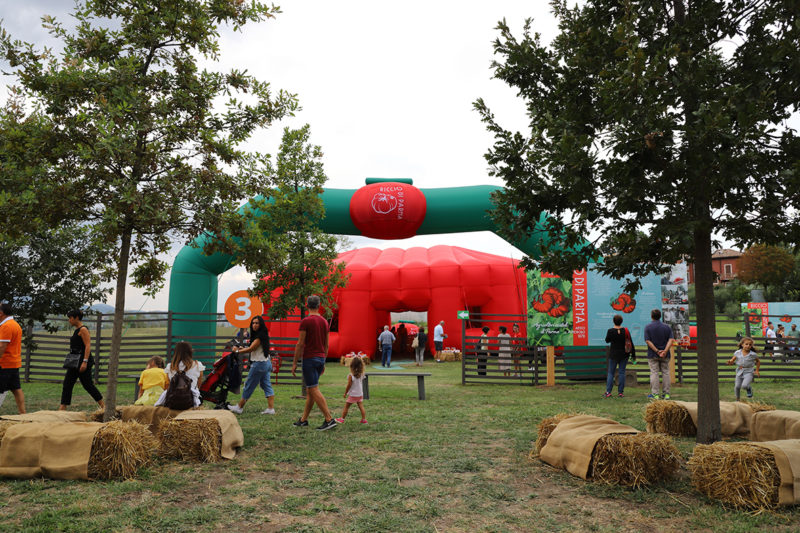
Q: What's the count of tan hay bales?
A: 8